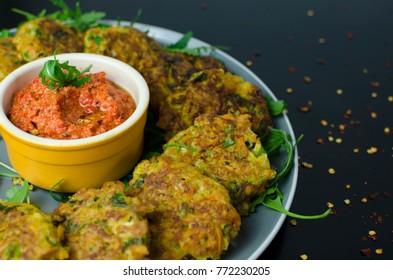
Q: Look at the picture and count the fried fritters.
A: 9